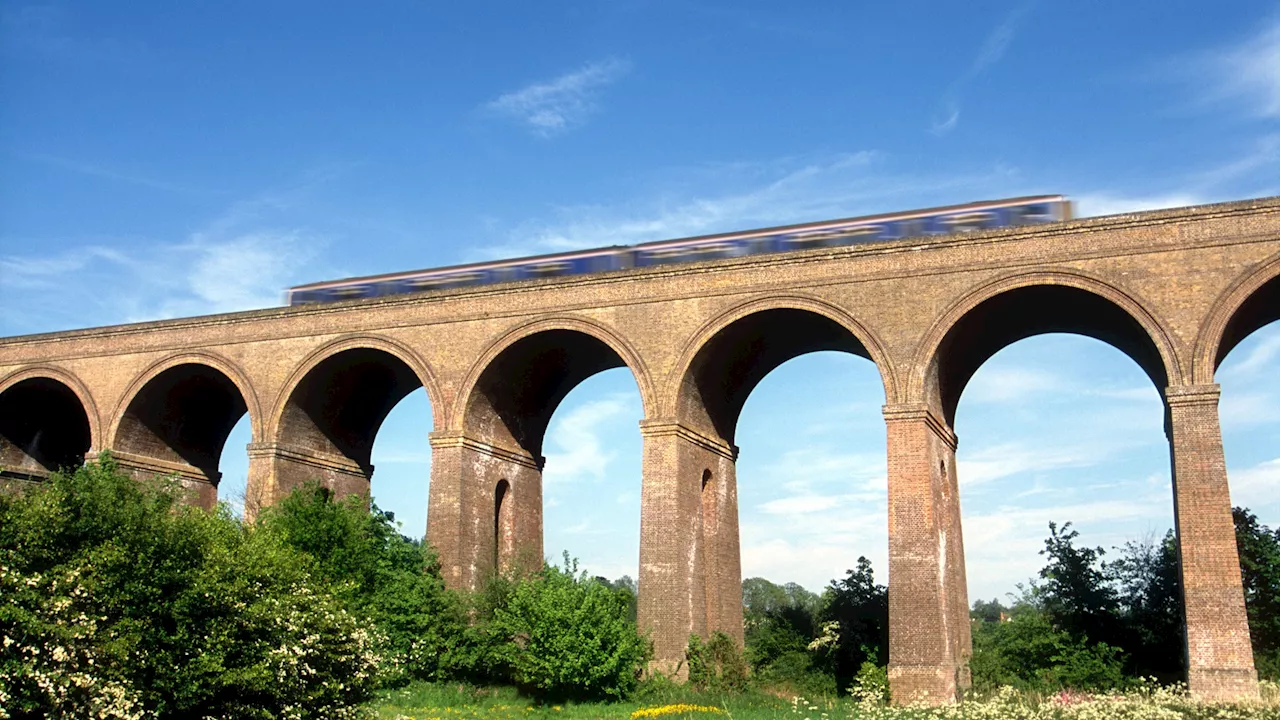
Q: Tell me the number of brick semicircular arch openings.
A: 7